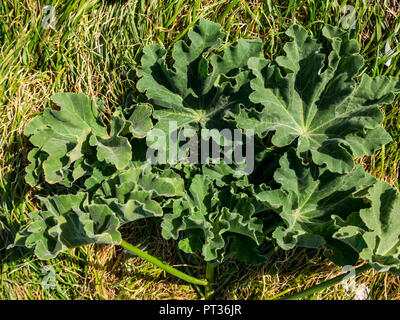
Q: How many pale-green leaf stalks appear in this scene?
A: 3